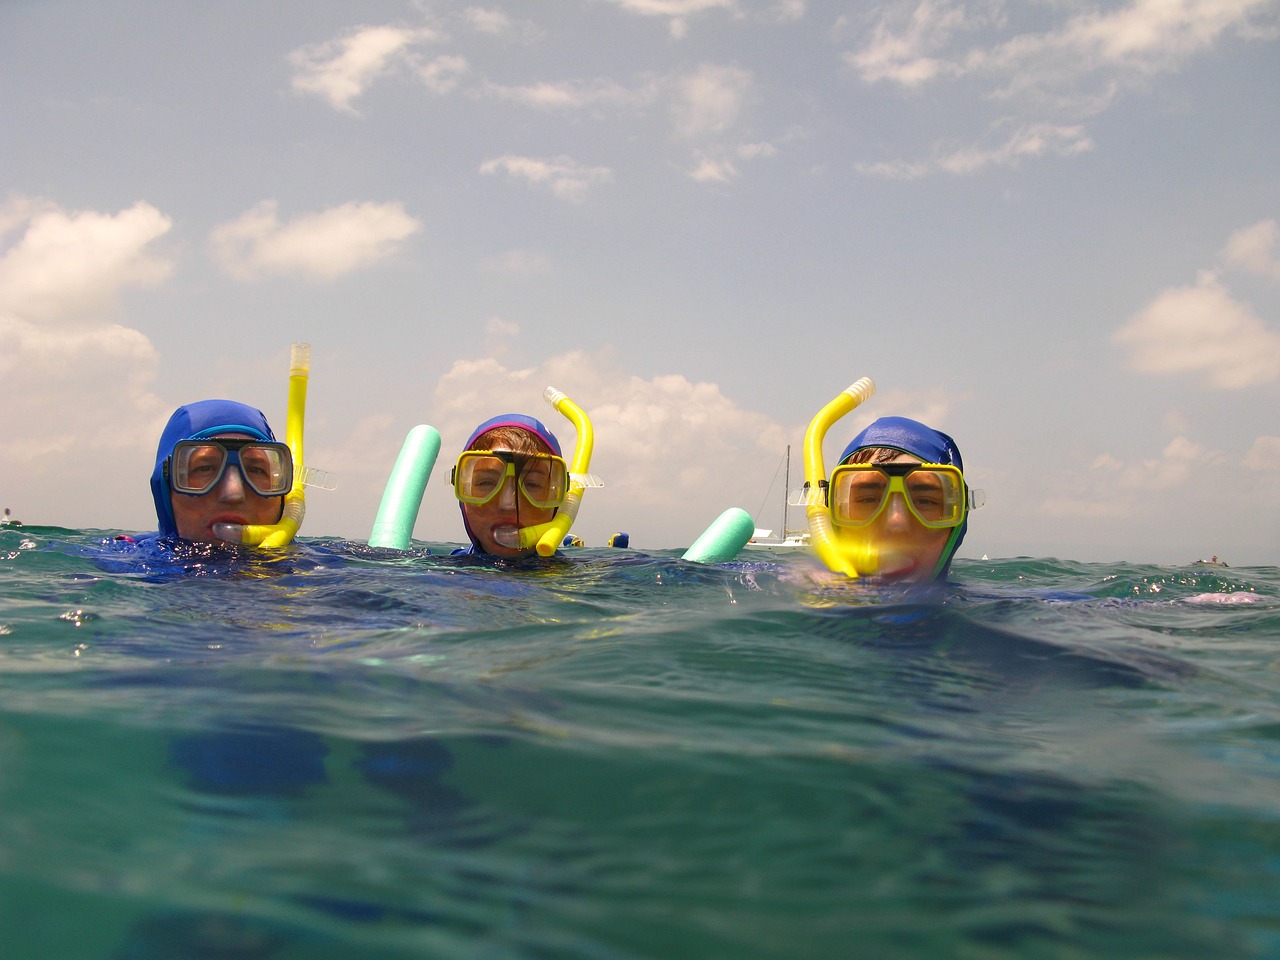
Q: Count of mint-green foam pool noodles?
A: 2